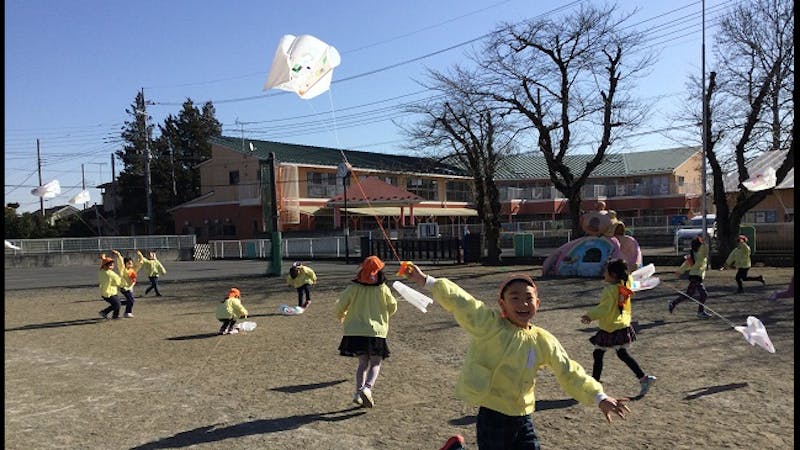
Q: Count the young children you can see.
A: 10